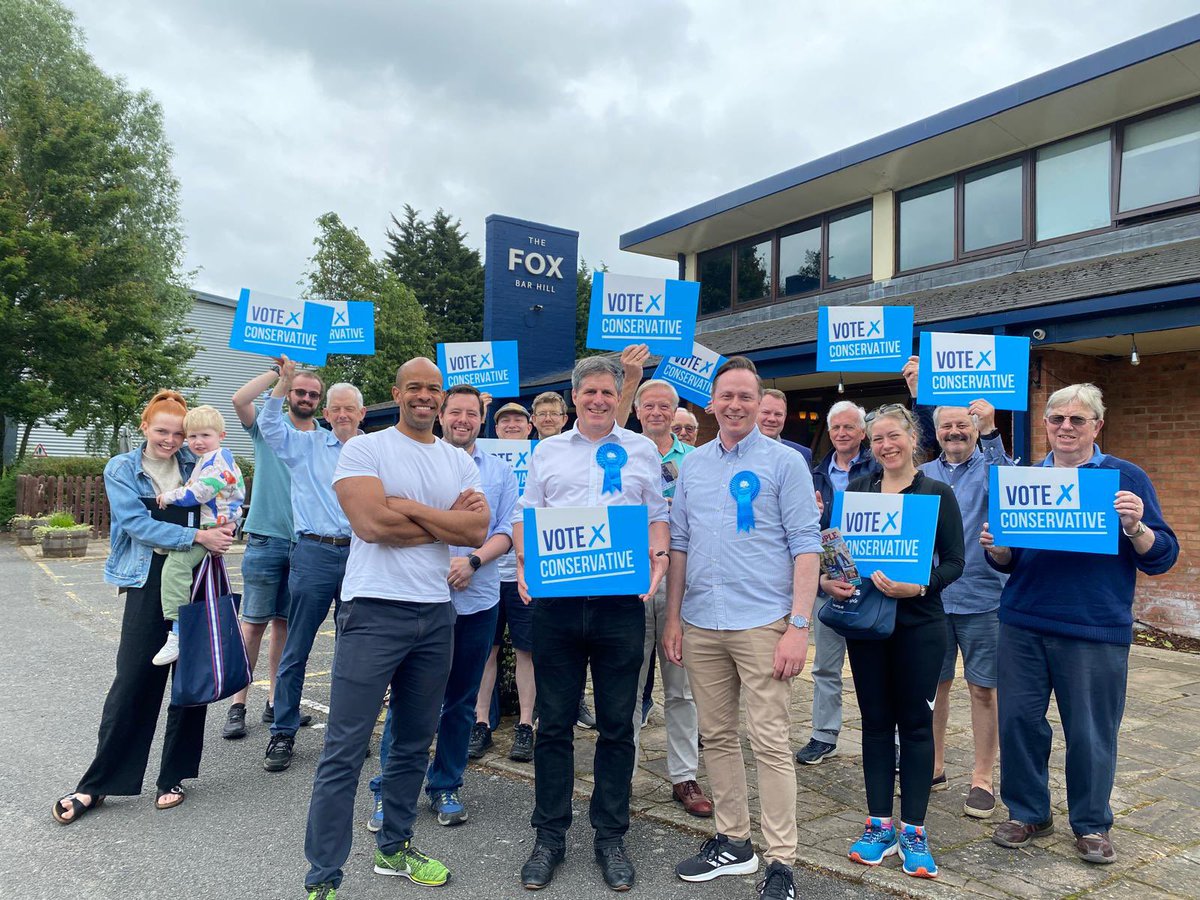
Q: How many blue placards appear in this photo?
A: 11